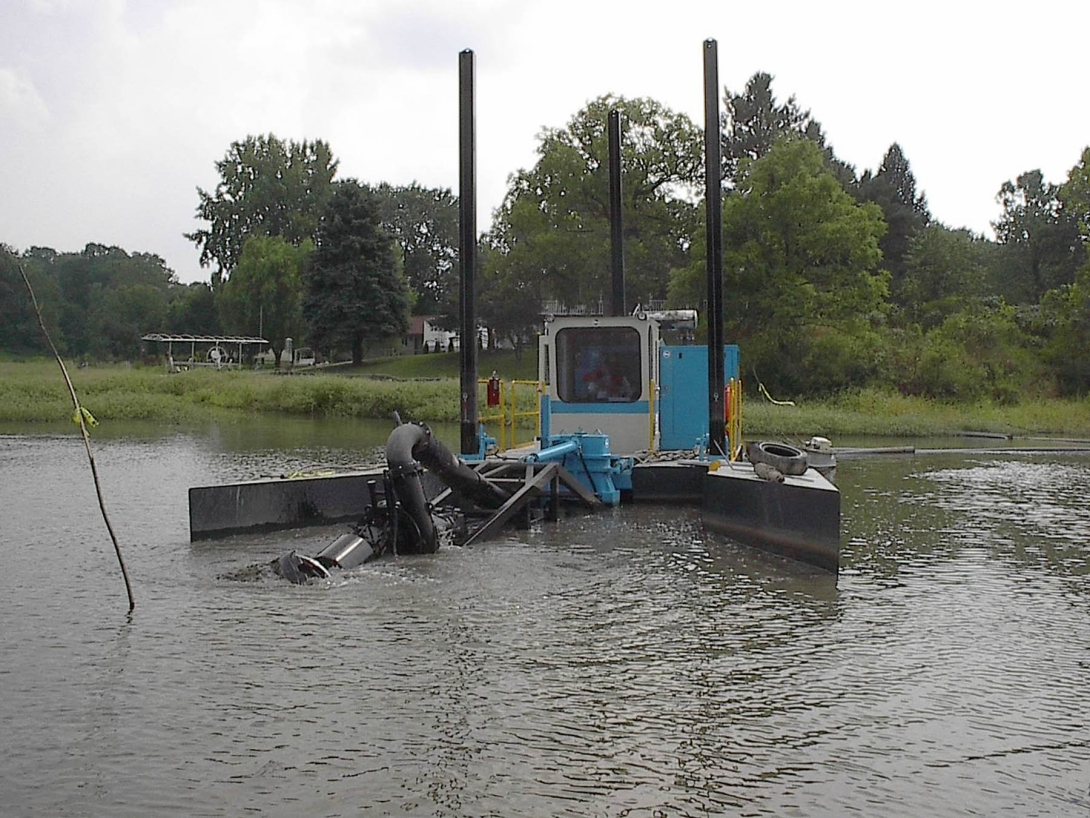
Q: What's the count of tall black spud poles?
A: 3